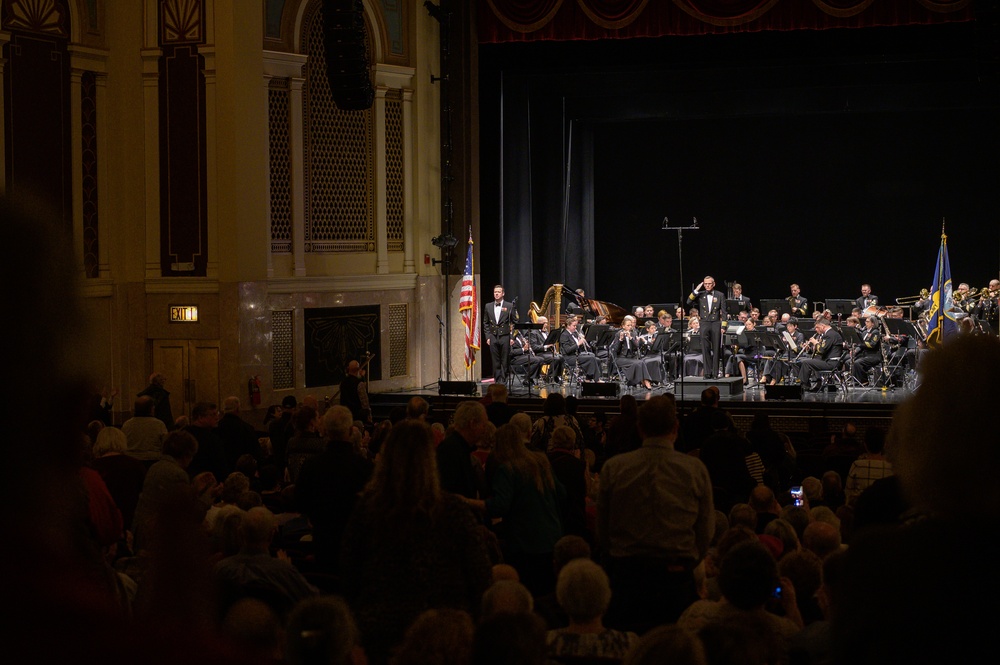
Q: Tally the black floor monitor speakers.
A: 3